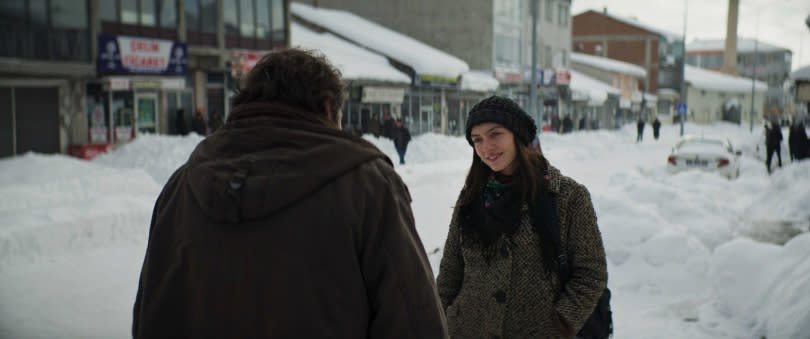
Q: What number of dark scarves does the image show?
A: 1